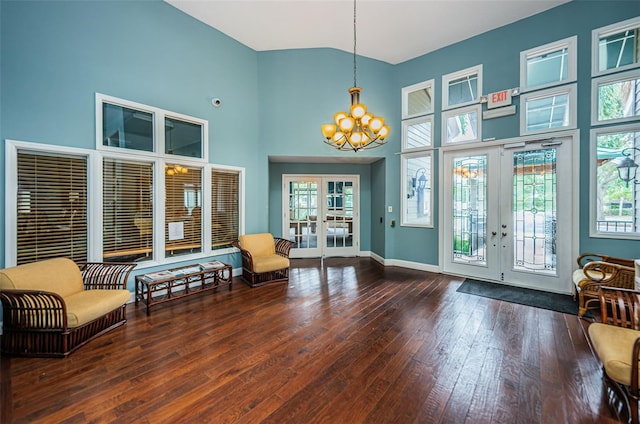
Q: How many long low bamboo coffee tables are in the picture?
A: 1